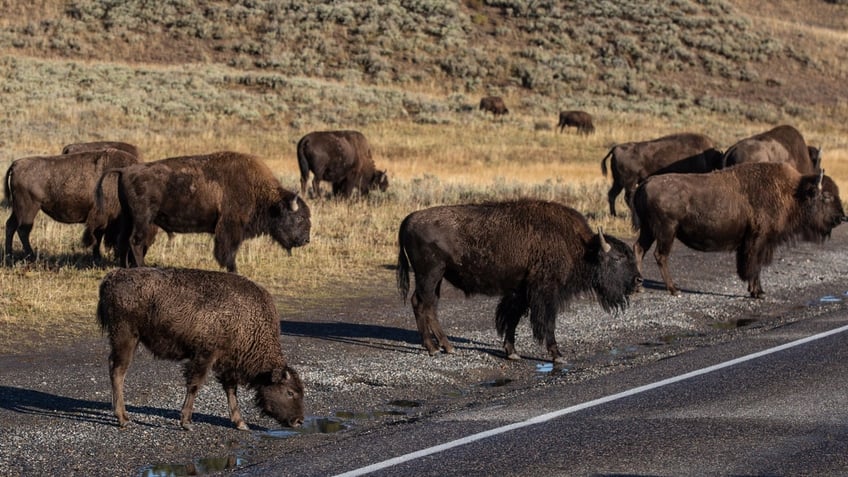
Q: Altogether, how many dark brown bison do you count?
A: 11